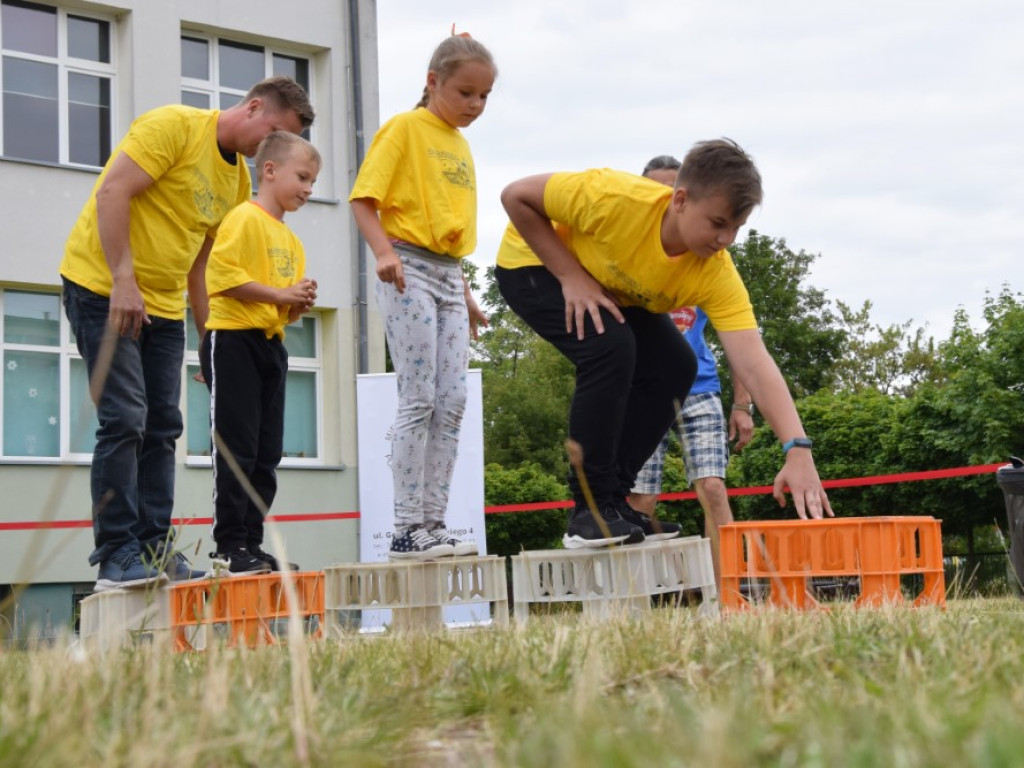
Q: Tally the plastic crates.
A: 5